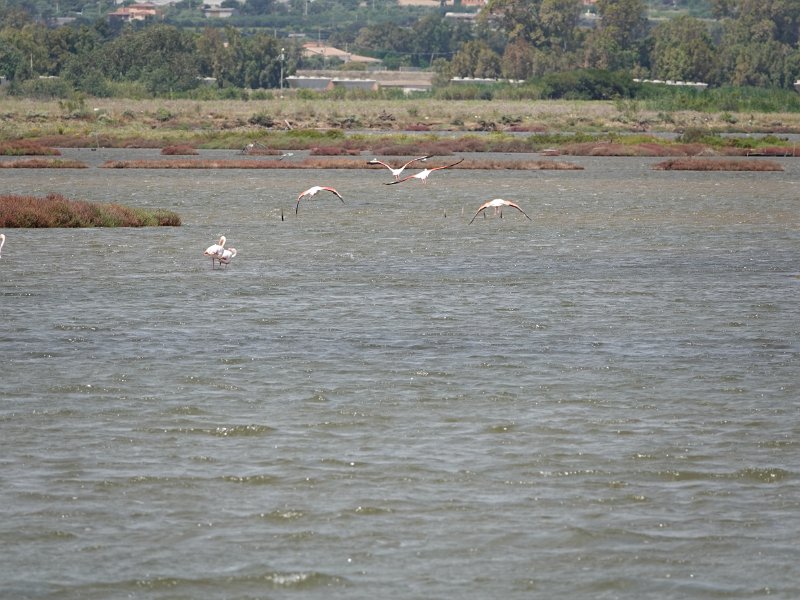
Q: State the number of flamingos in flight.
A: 4